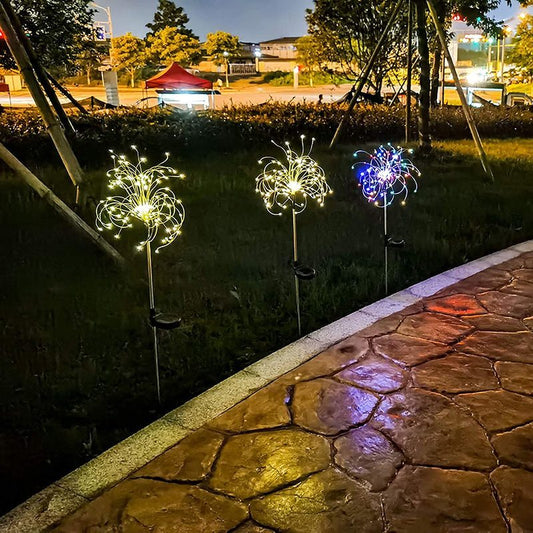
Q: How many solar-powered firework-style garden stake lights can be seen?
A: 3